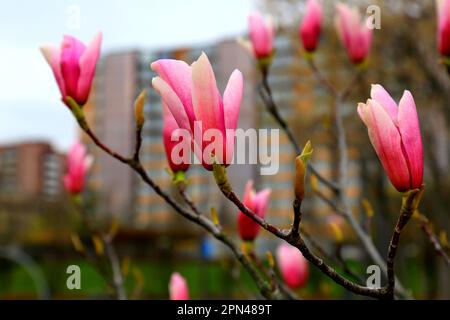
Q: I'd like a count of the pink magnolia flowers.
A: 12